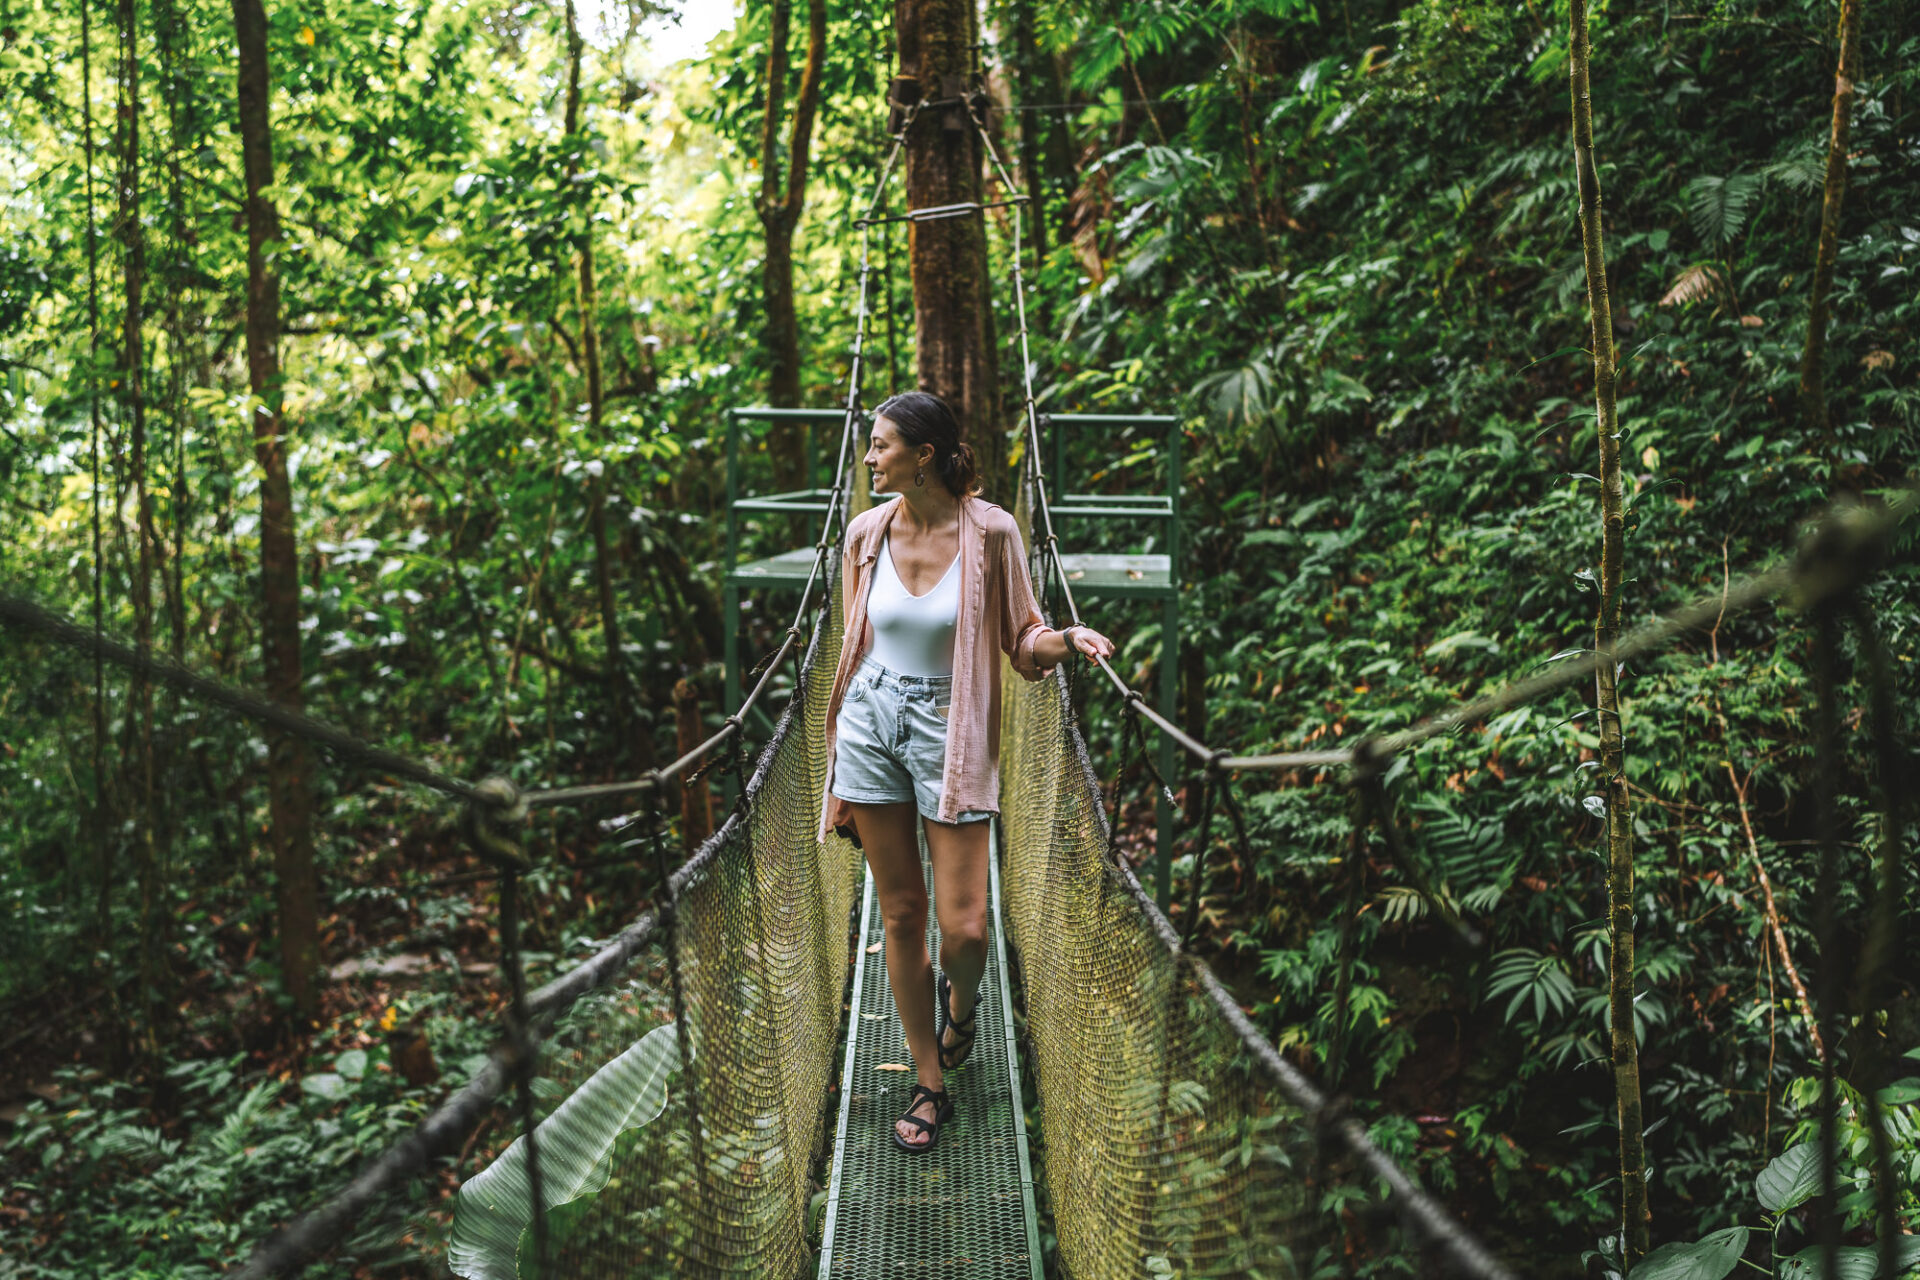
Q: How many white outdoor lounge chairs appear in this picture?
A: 0